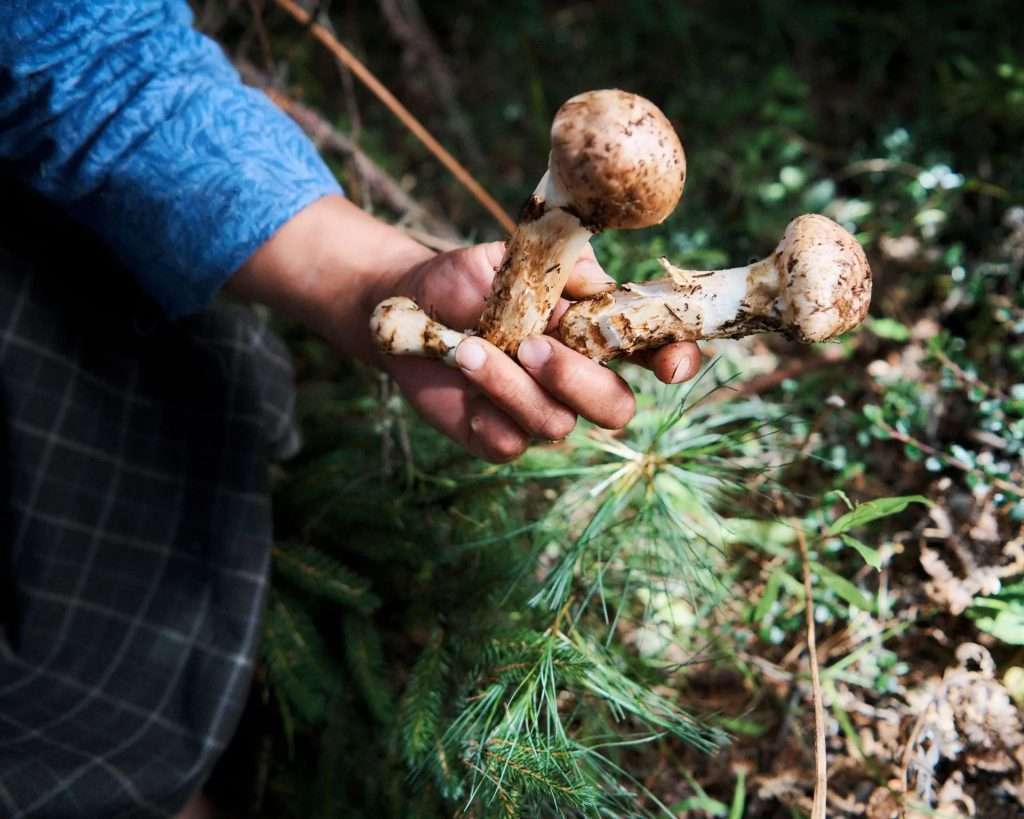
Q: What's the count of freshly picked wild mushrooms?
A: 3